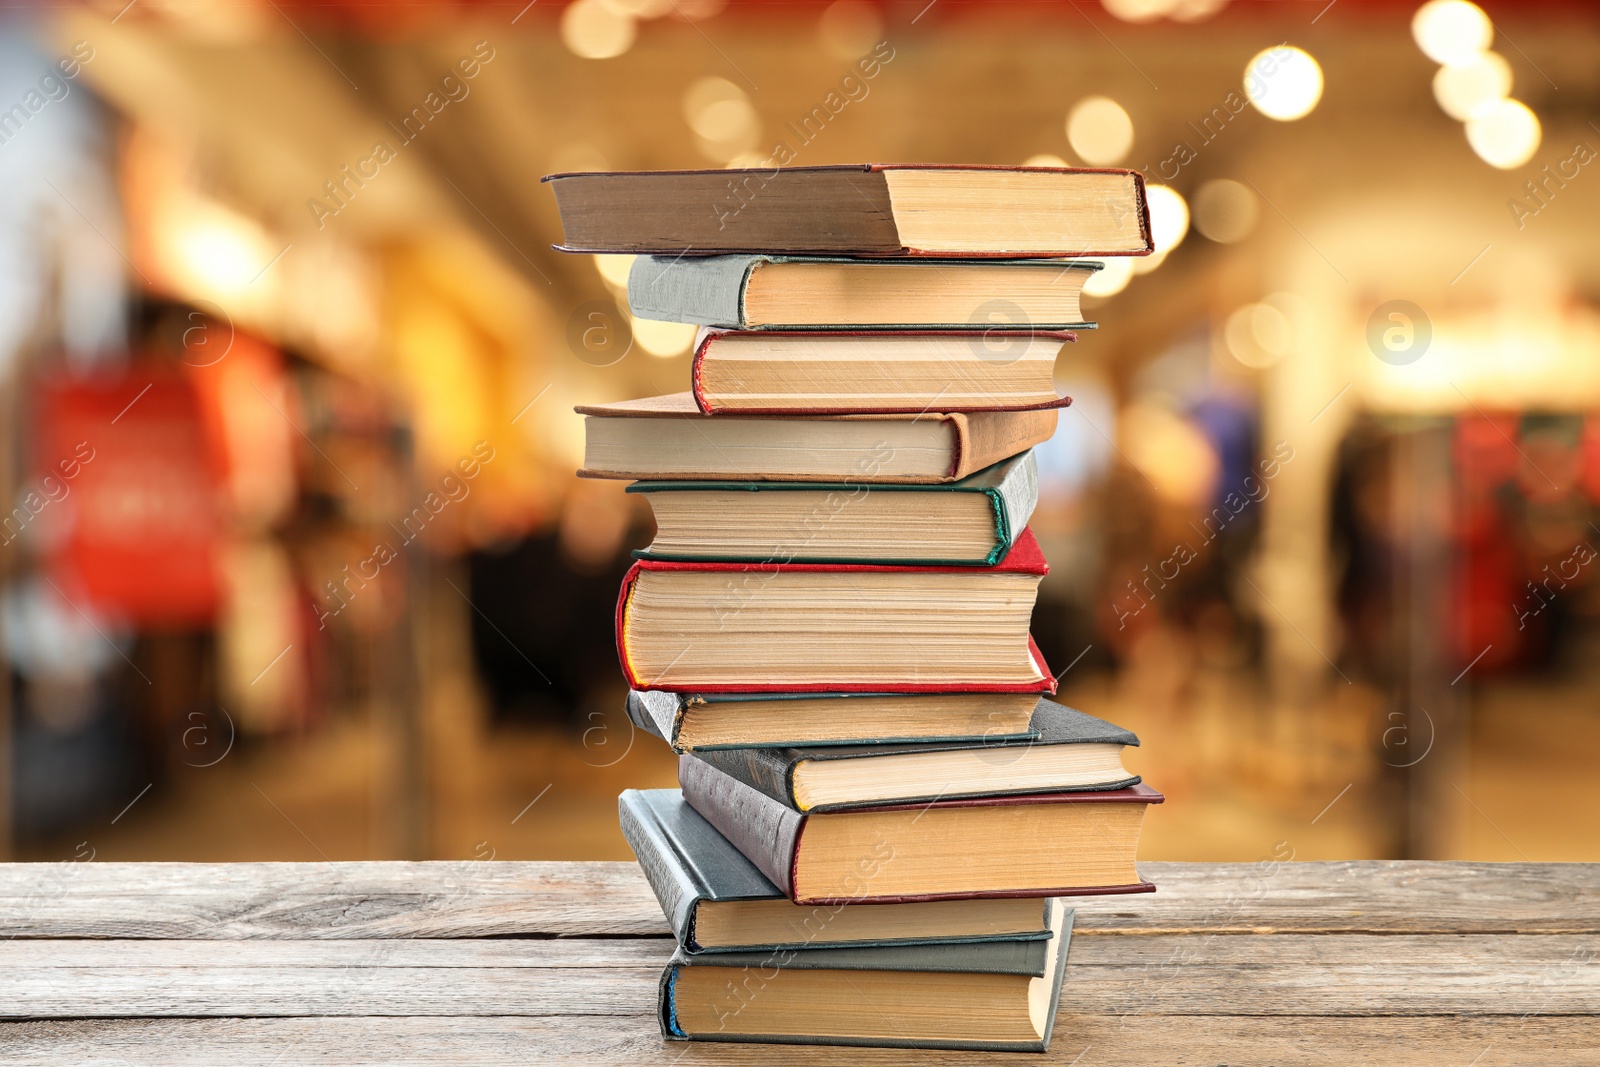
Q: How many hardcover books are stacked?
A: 11